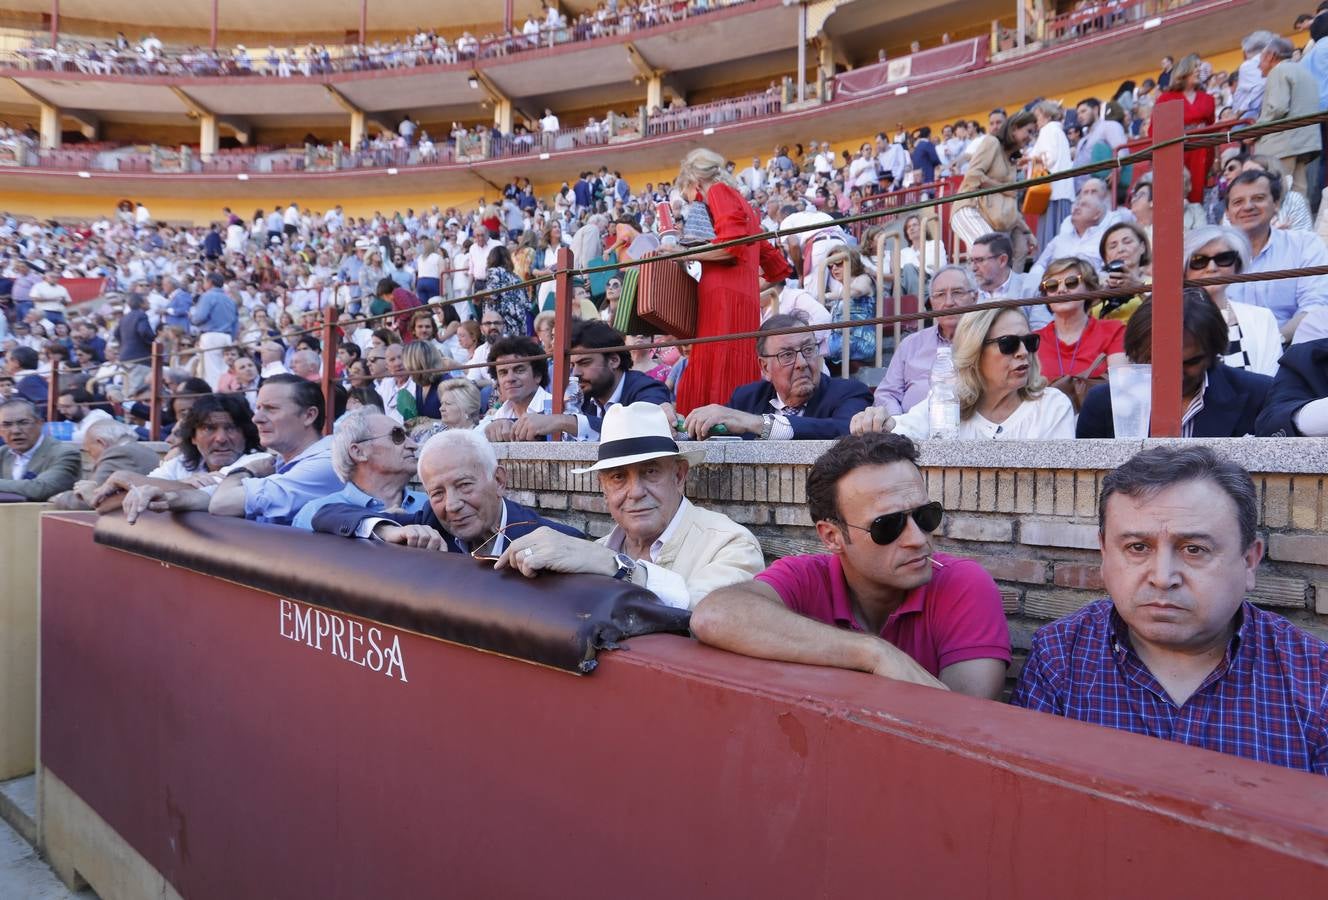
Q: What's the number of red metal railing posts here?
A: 5